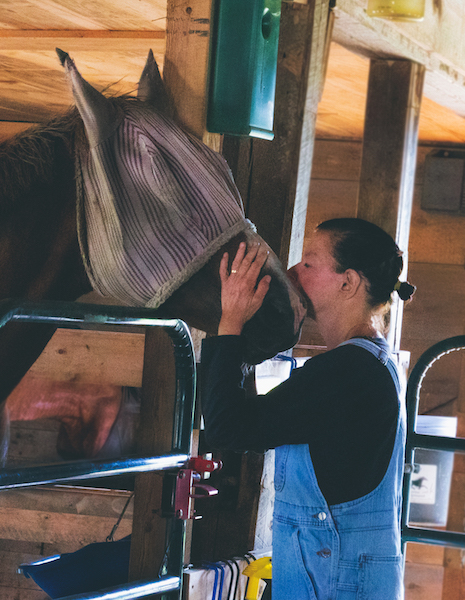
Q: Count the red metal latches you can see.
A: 1